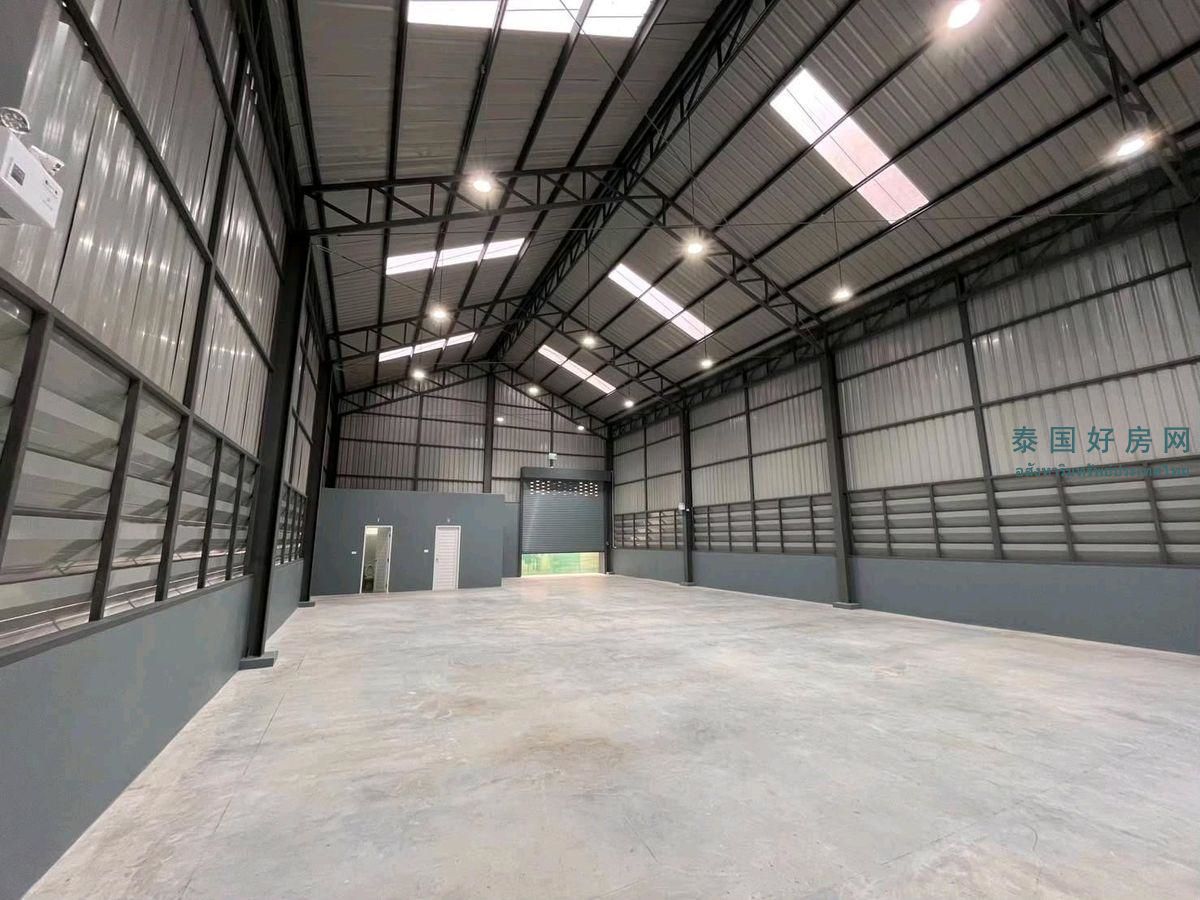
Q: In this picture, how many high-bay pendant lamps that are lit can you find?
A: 13